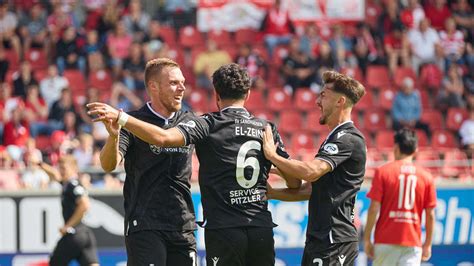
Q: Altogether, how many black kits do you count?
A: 4